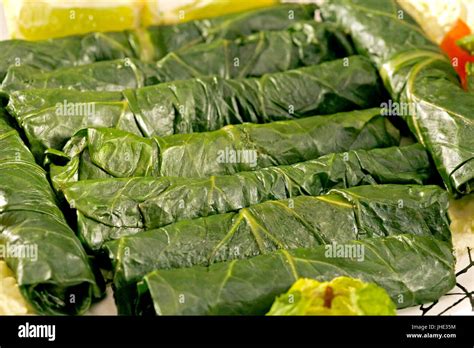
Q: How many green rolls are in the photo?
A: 9